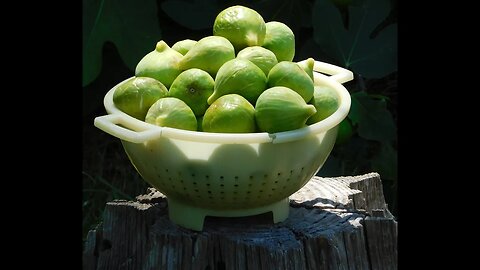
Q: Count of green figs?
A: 15